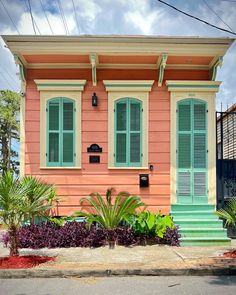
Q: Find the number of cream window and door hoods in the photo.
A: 3